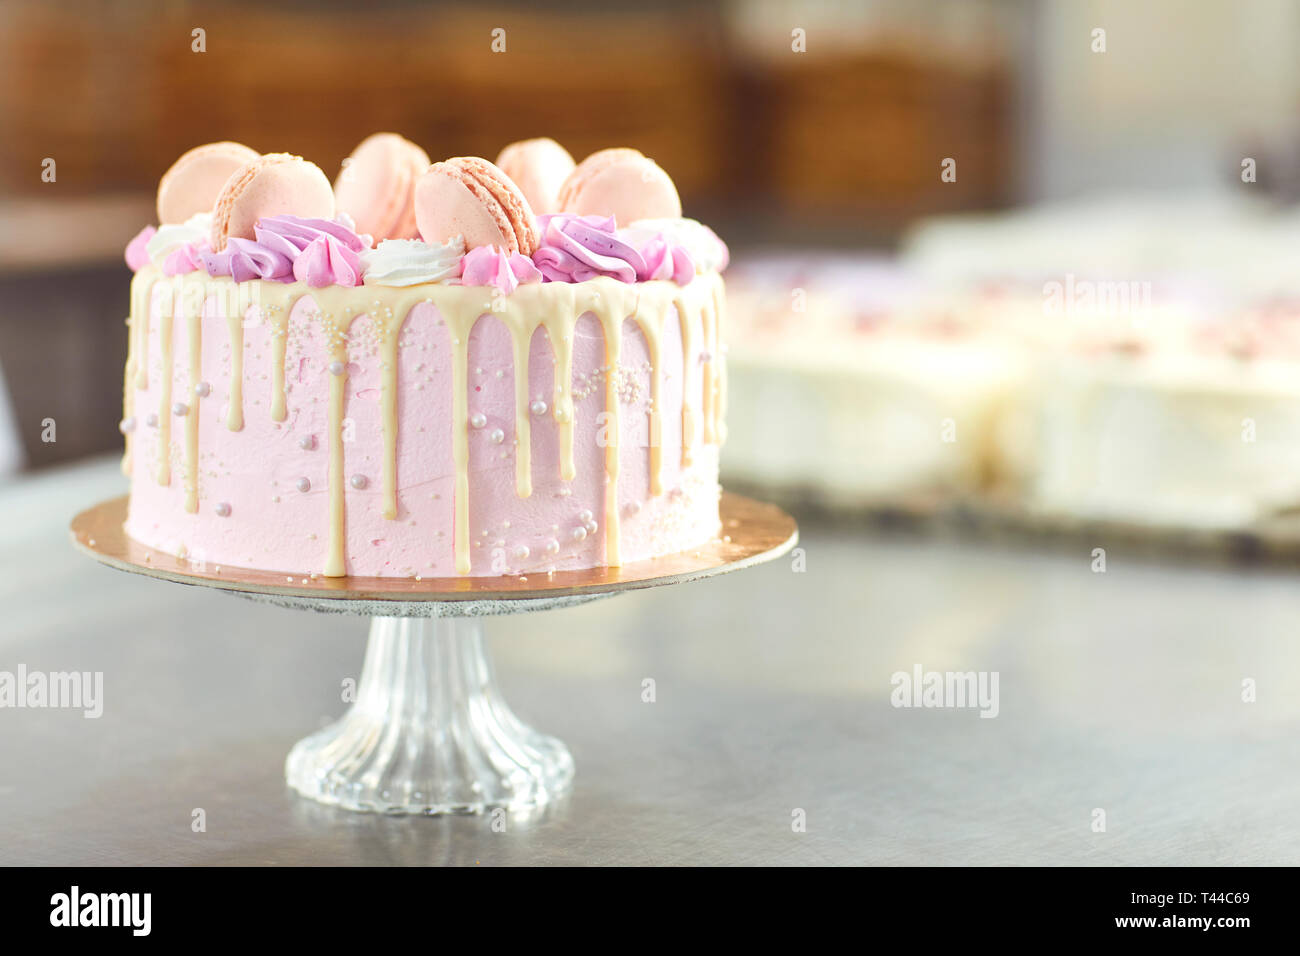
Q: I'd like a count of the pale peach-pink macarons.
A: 6